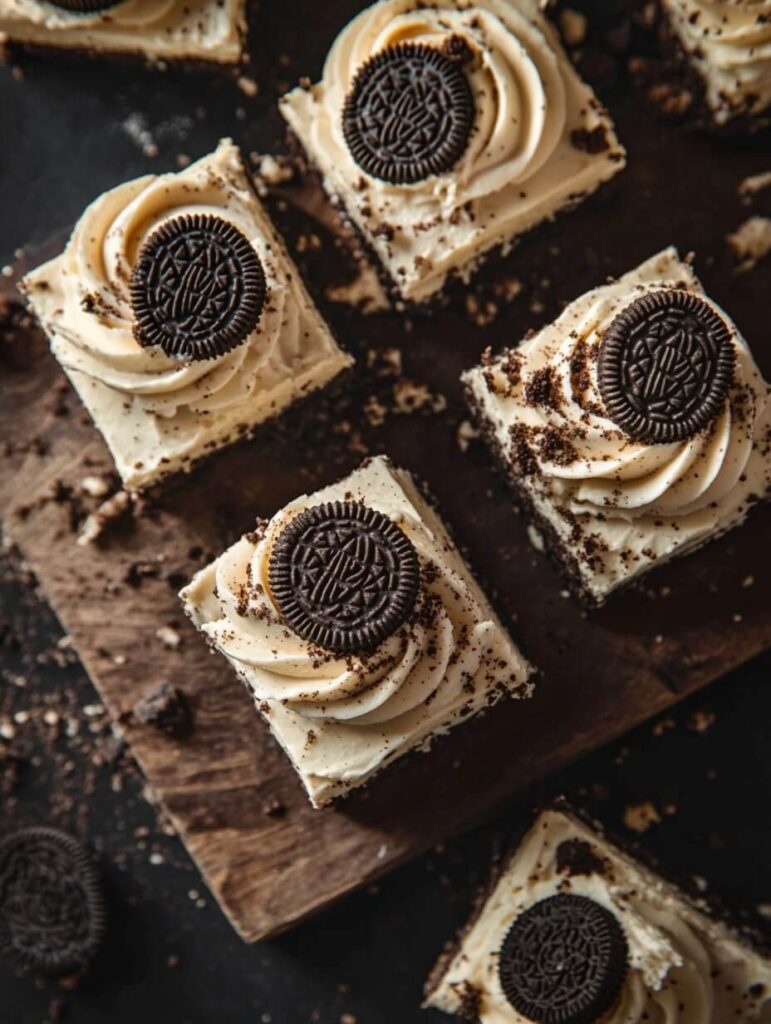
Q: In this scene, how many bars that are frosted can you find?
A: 7